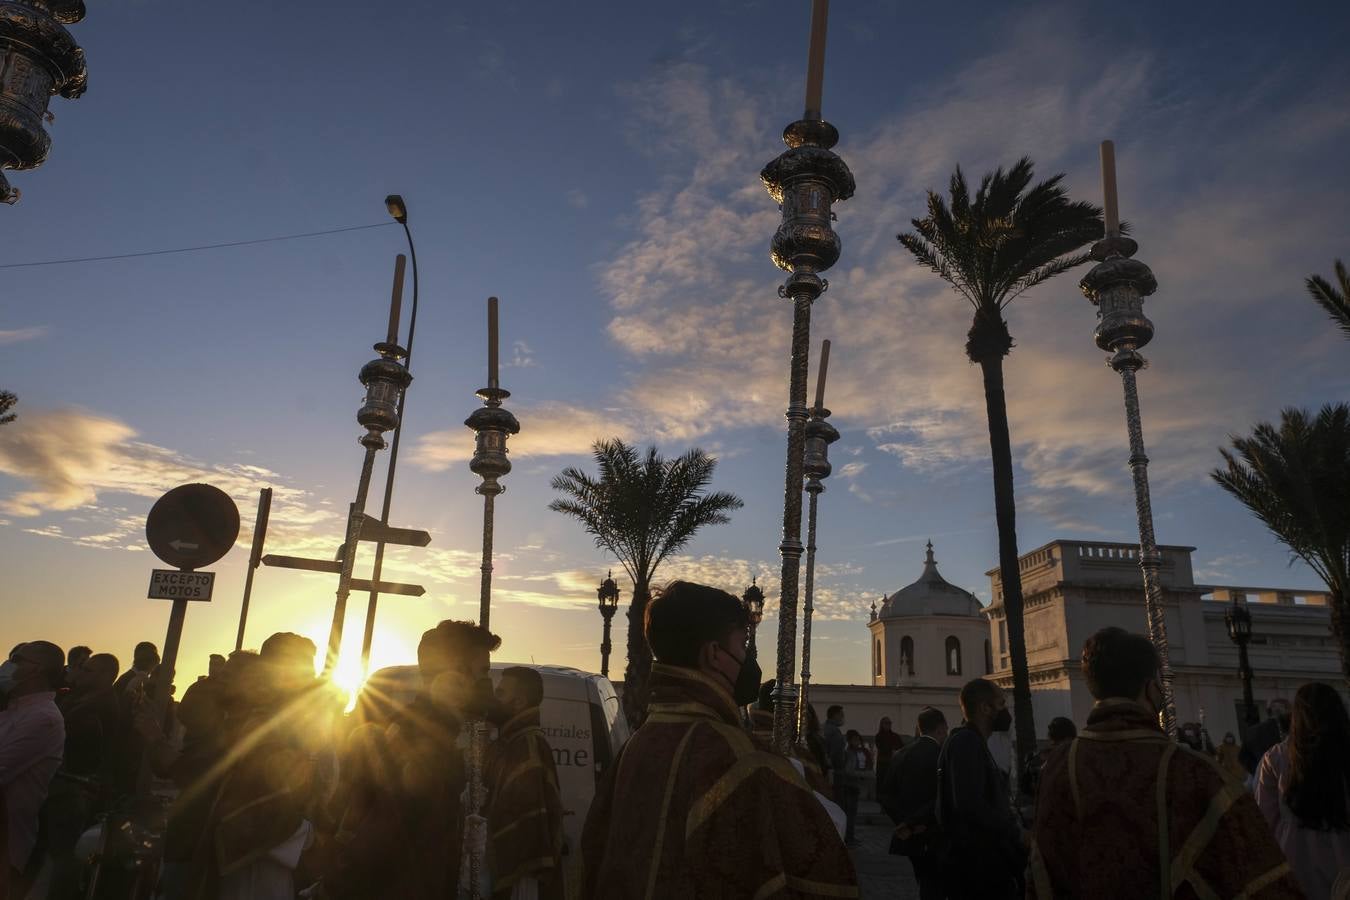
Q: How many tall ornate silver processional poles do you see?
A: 6